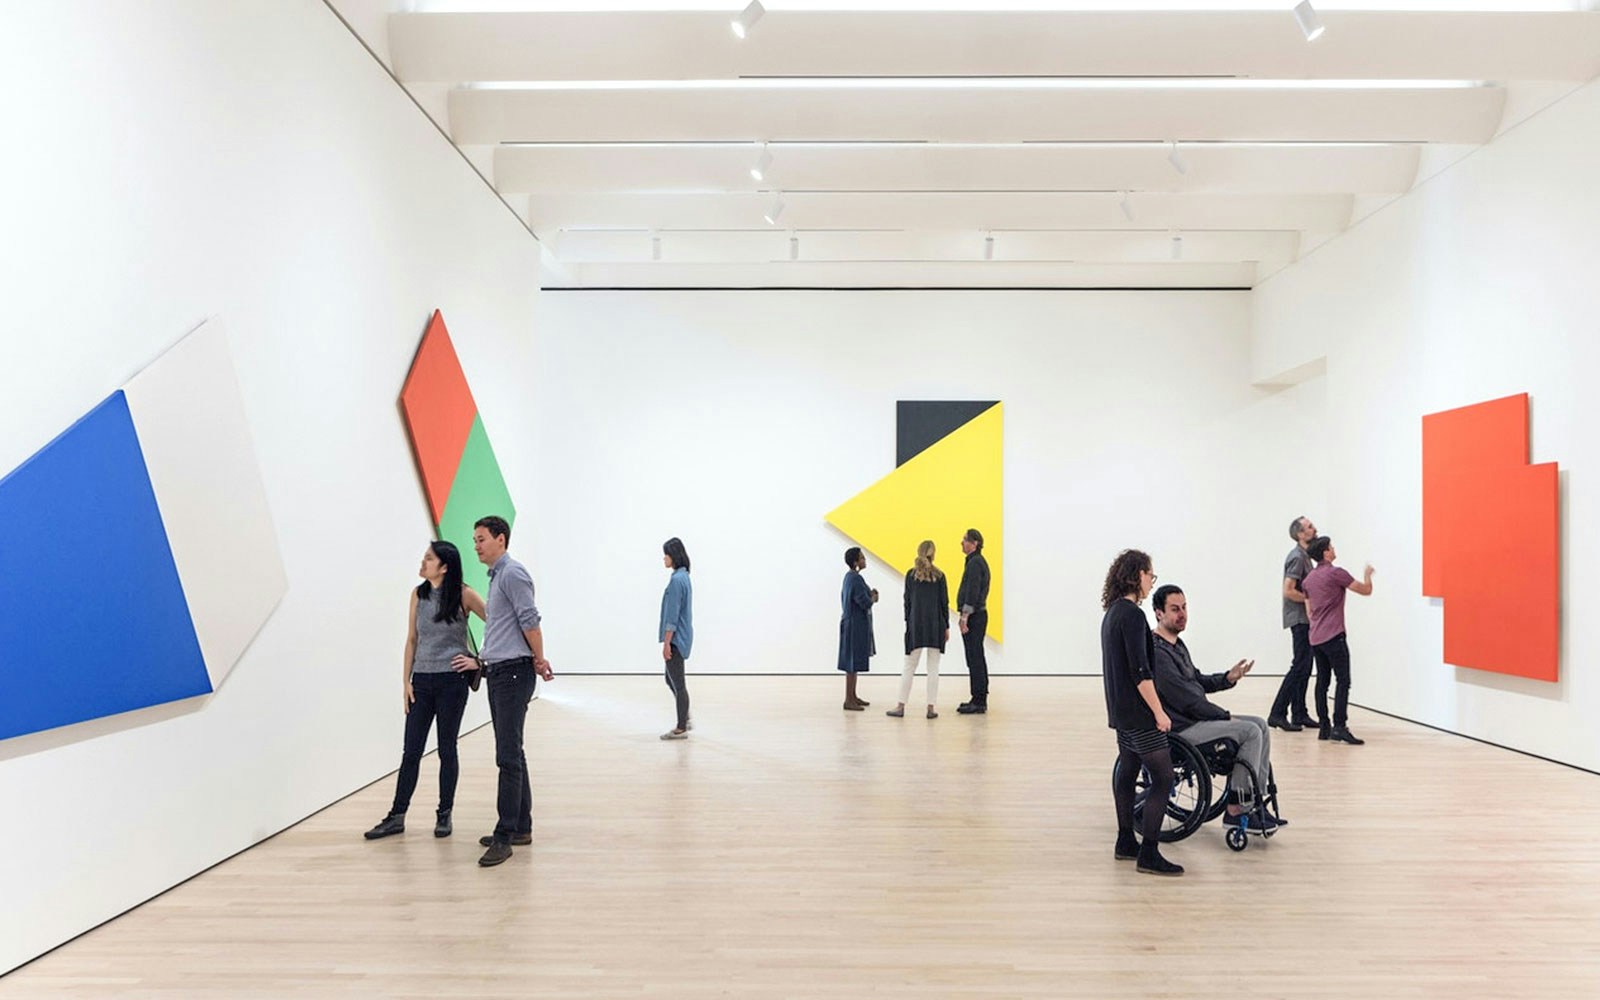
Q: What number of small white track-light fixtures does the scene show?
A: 10